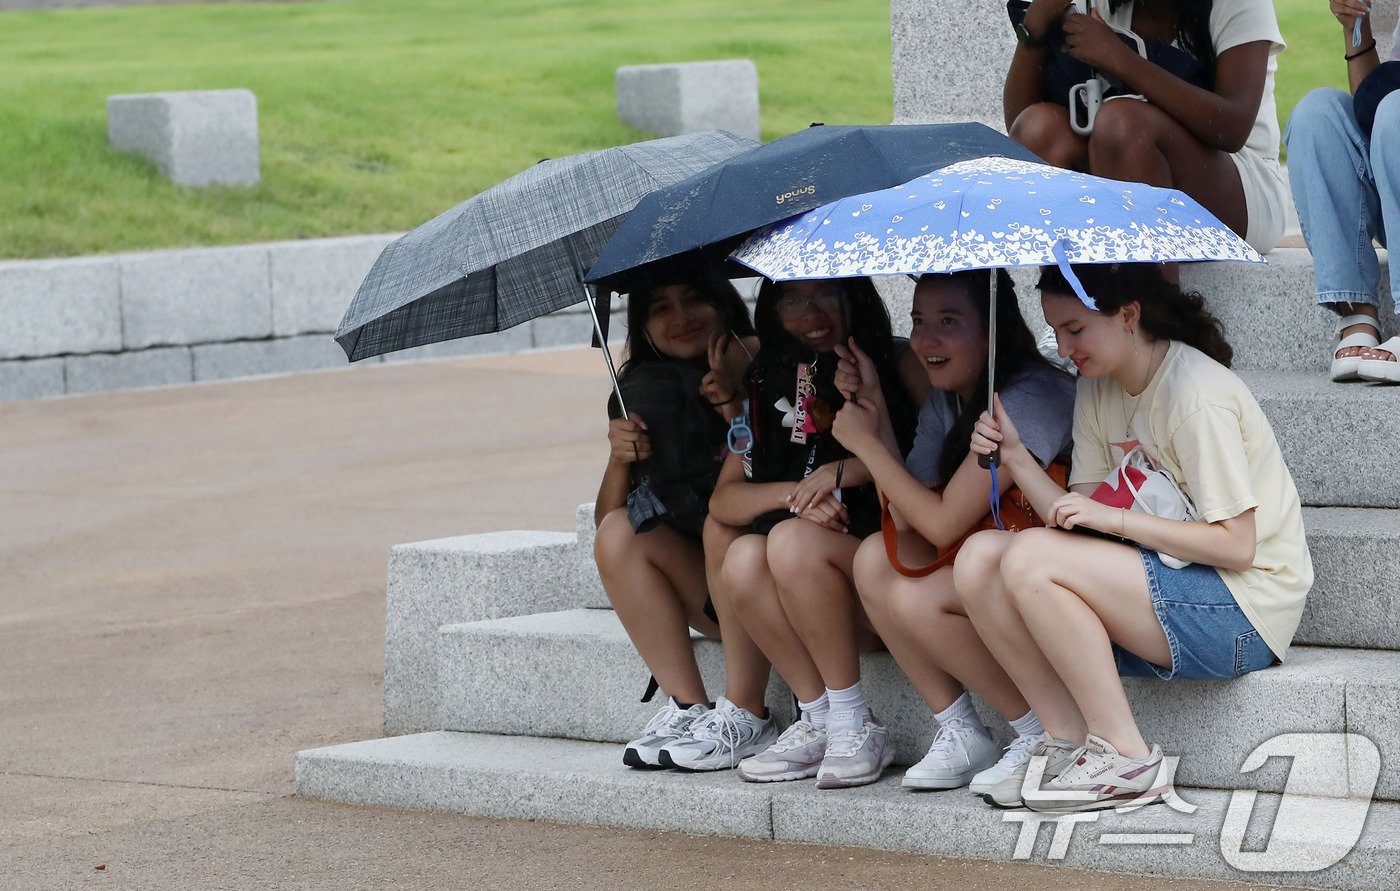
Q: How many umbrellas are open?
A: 3